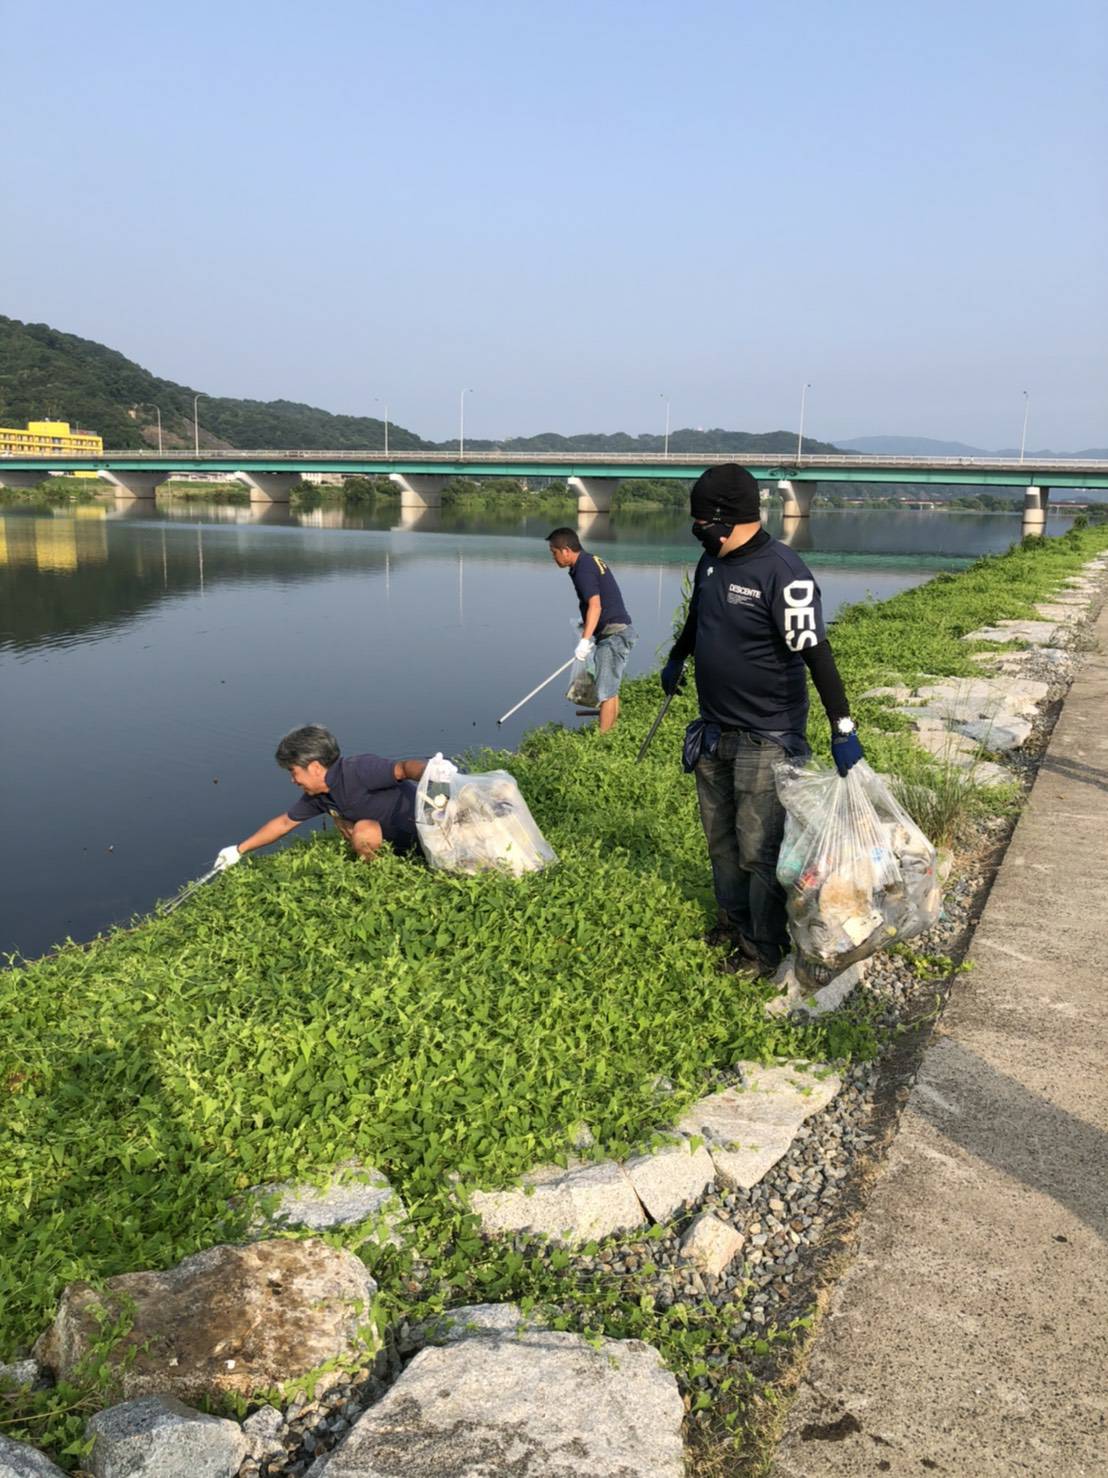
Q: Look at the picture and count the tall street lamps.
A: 7